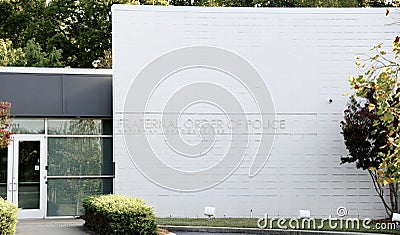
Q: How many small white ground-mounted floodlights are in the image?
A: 3